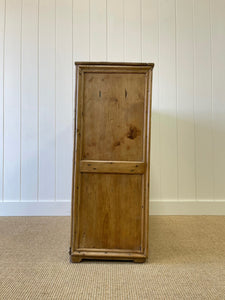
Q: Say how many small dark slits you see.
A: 2